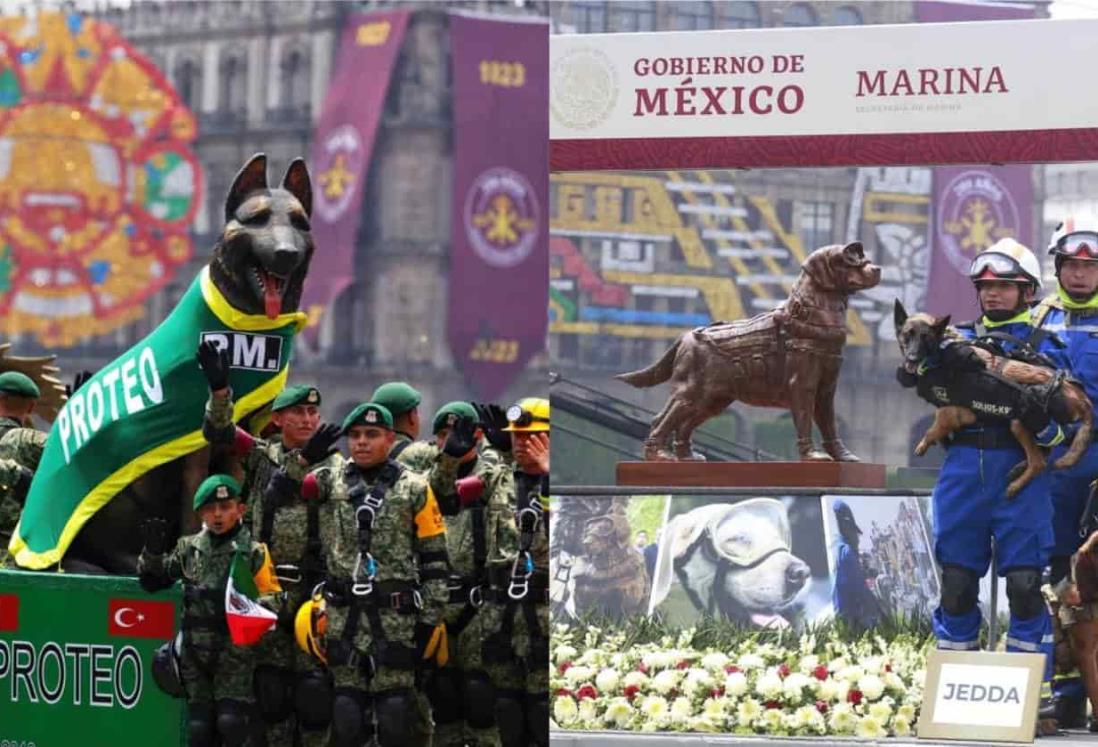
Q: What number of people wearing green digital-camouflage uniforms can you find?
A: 7